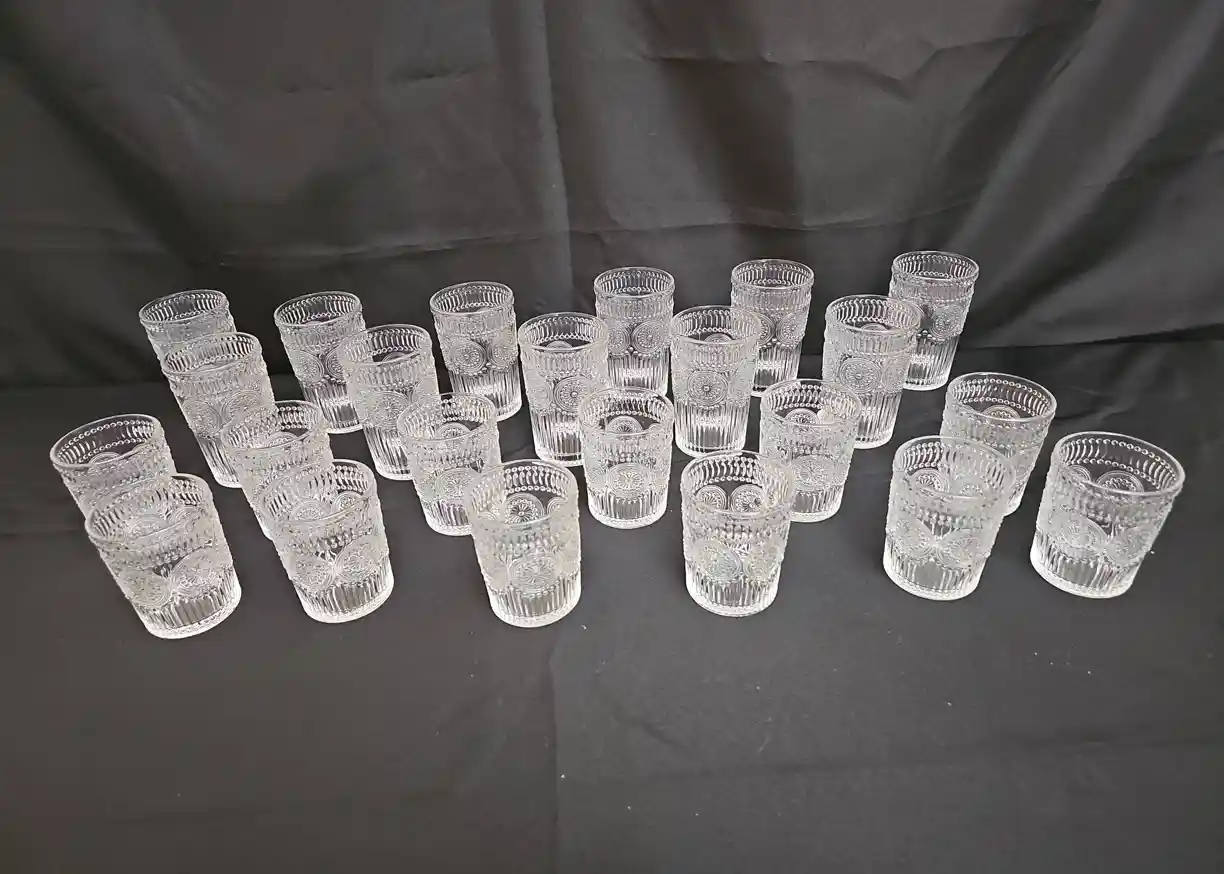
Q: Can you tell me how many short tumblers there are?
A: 12